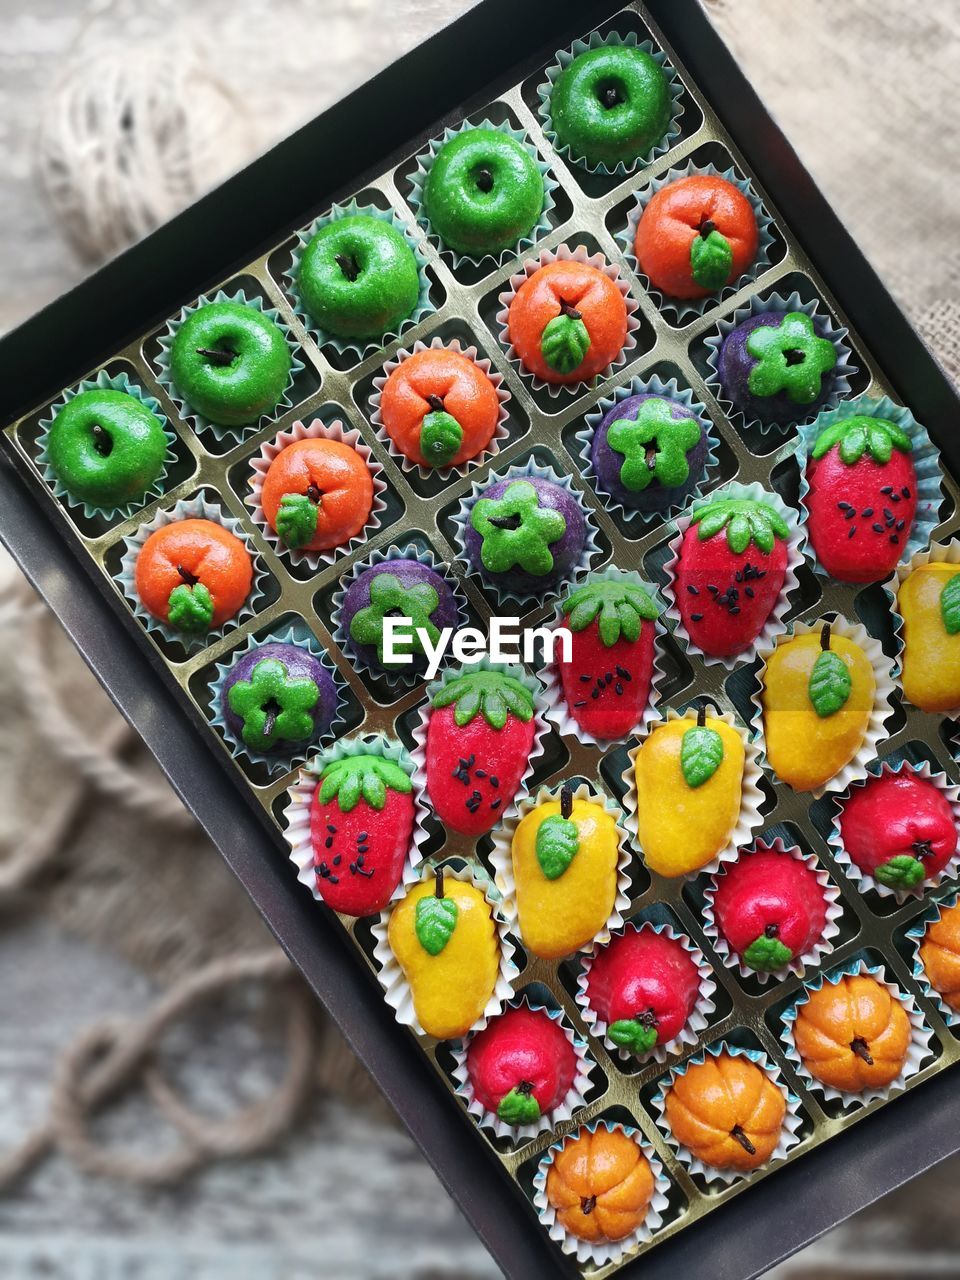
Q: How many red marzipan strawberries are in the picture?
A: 5